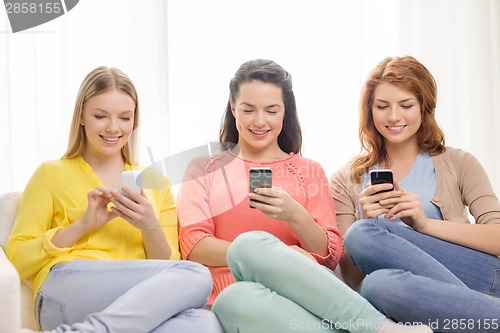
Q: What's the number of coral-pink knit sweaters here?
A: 1